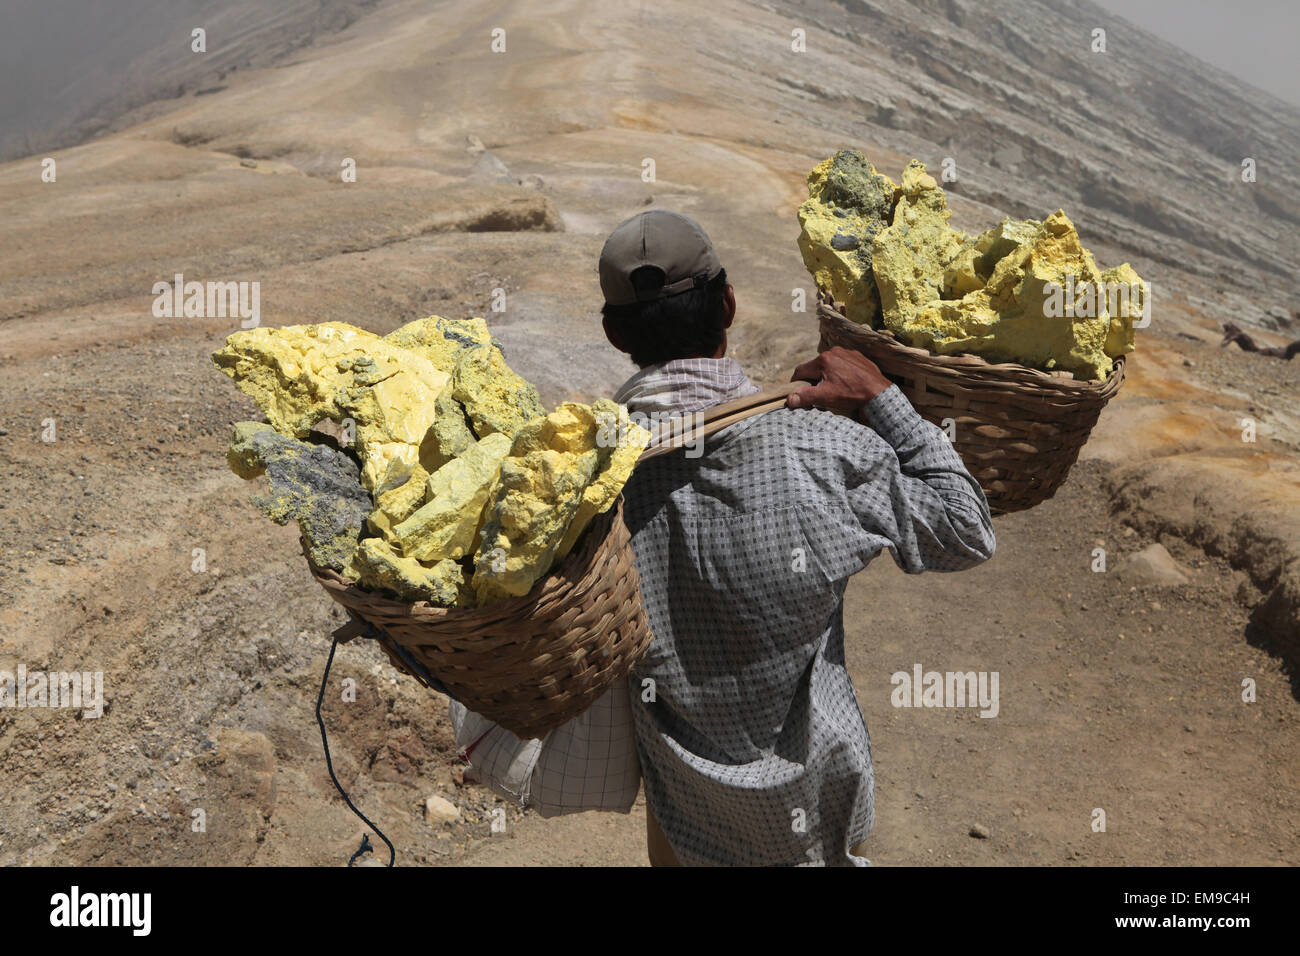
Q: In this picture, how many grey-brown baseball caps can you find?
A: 1